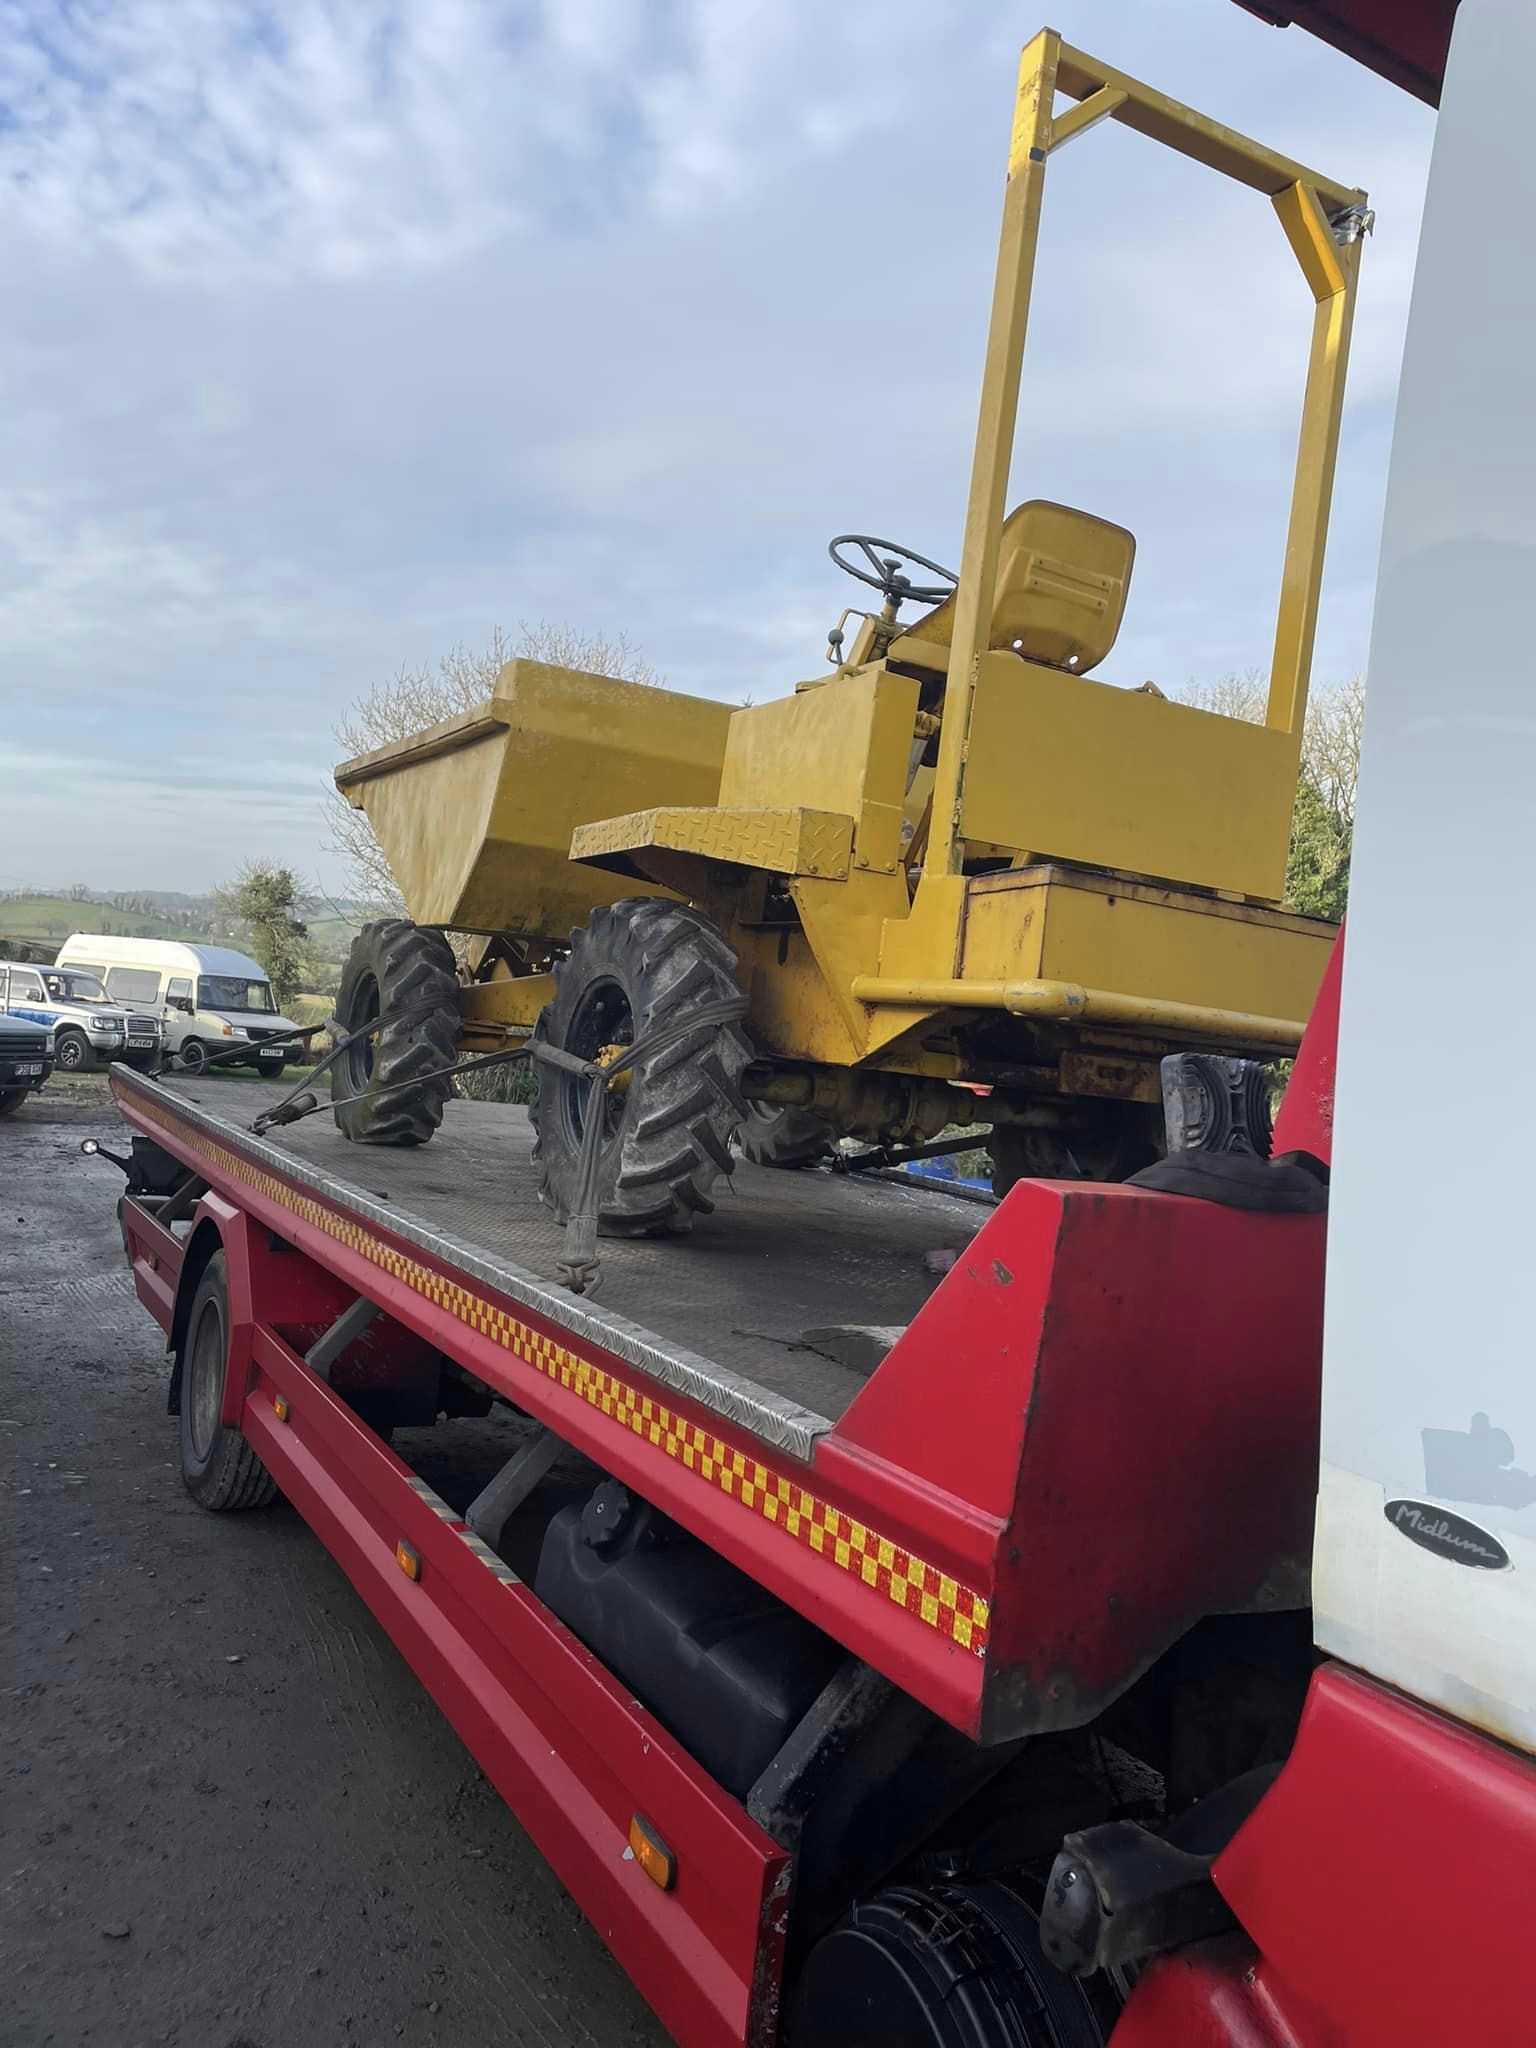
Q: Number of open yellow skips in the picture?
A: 1